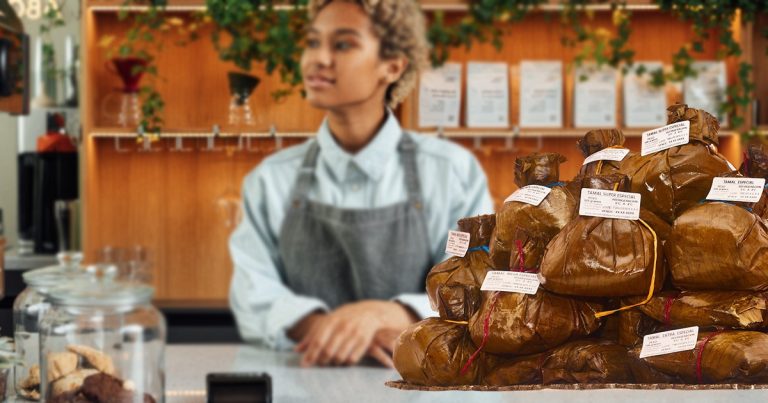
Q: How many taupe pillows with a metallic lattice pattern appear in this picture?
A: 0